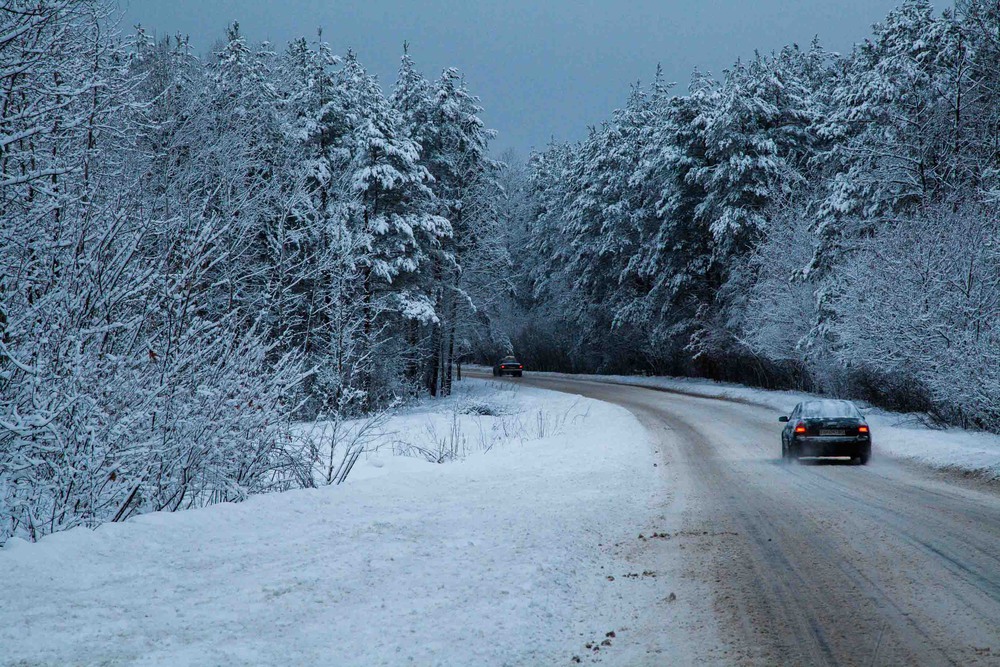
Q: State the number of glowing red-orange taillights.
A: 4